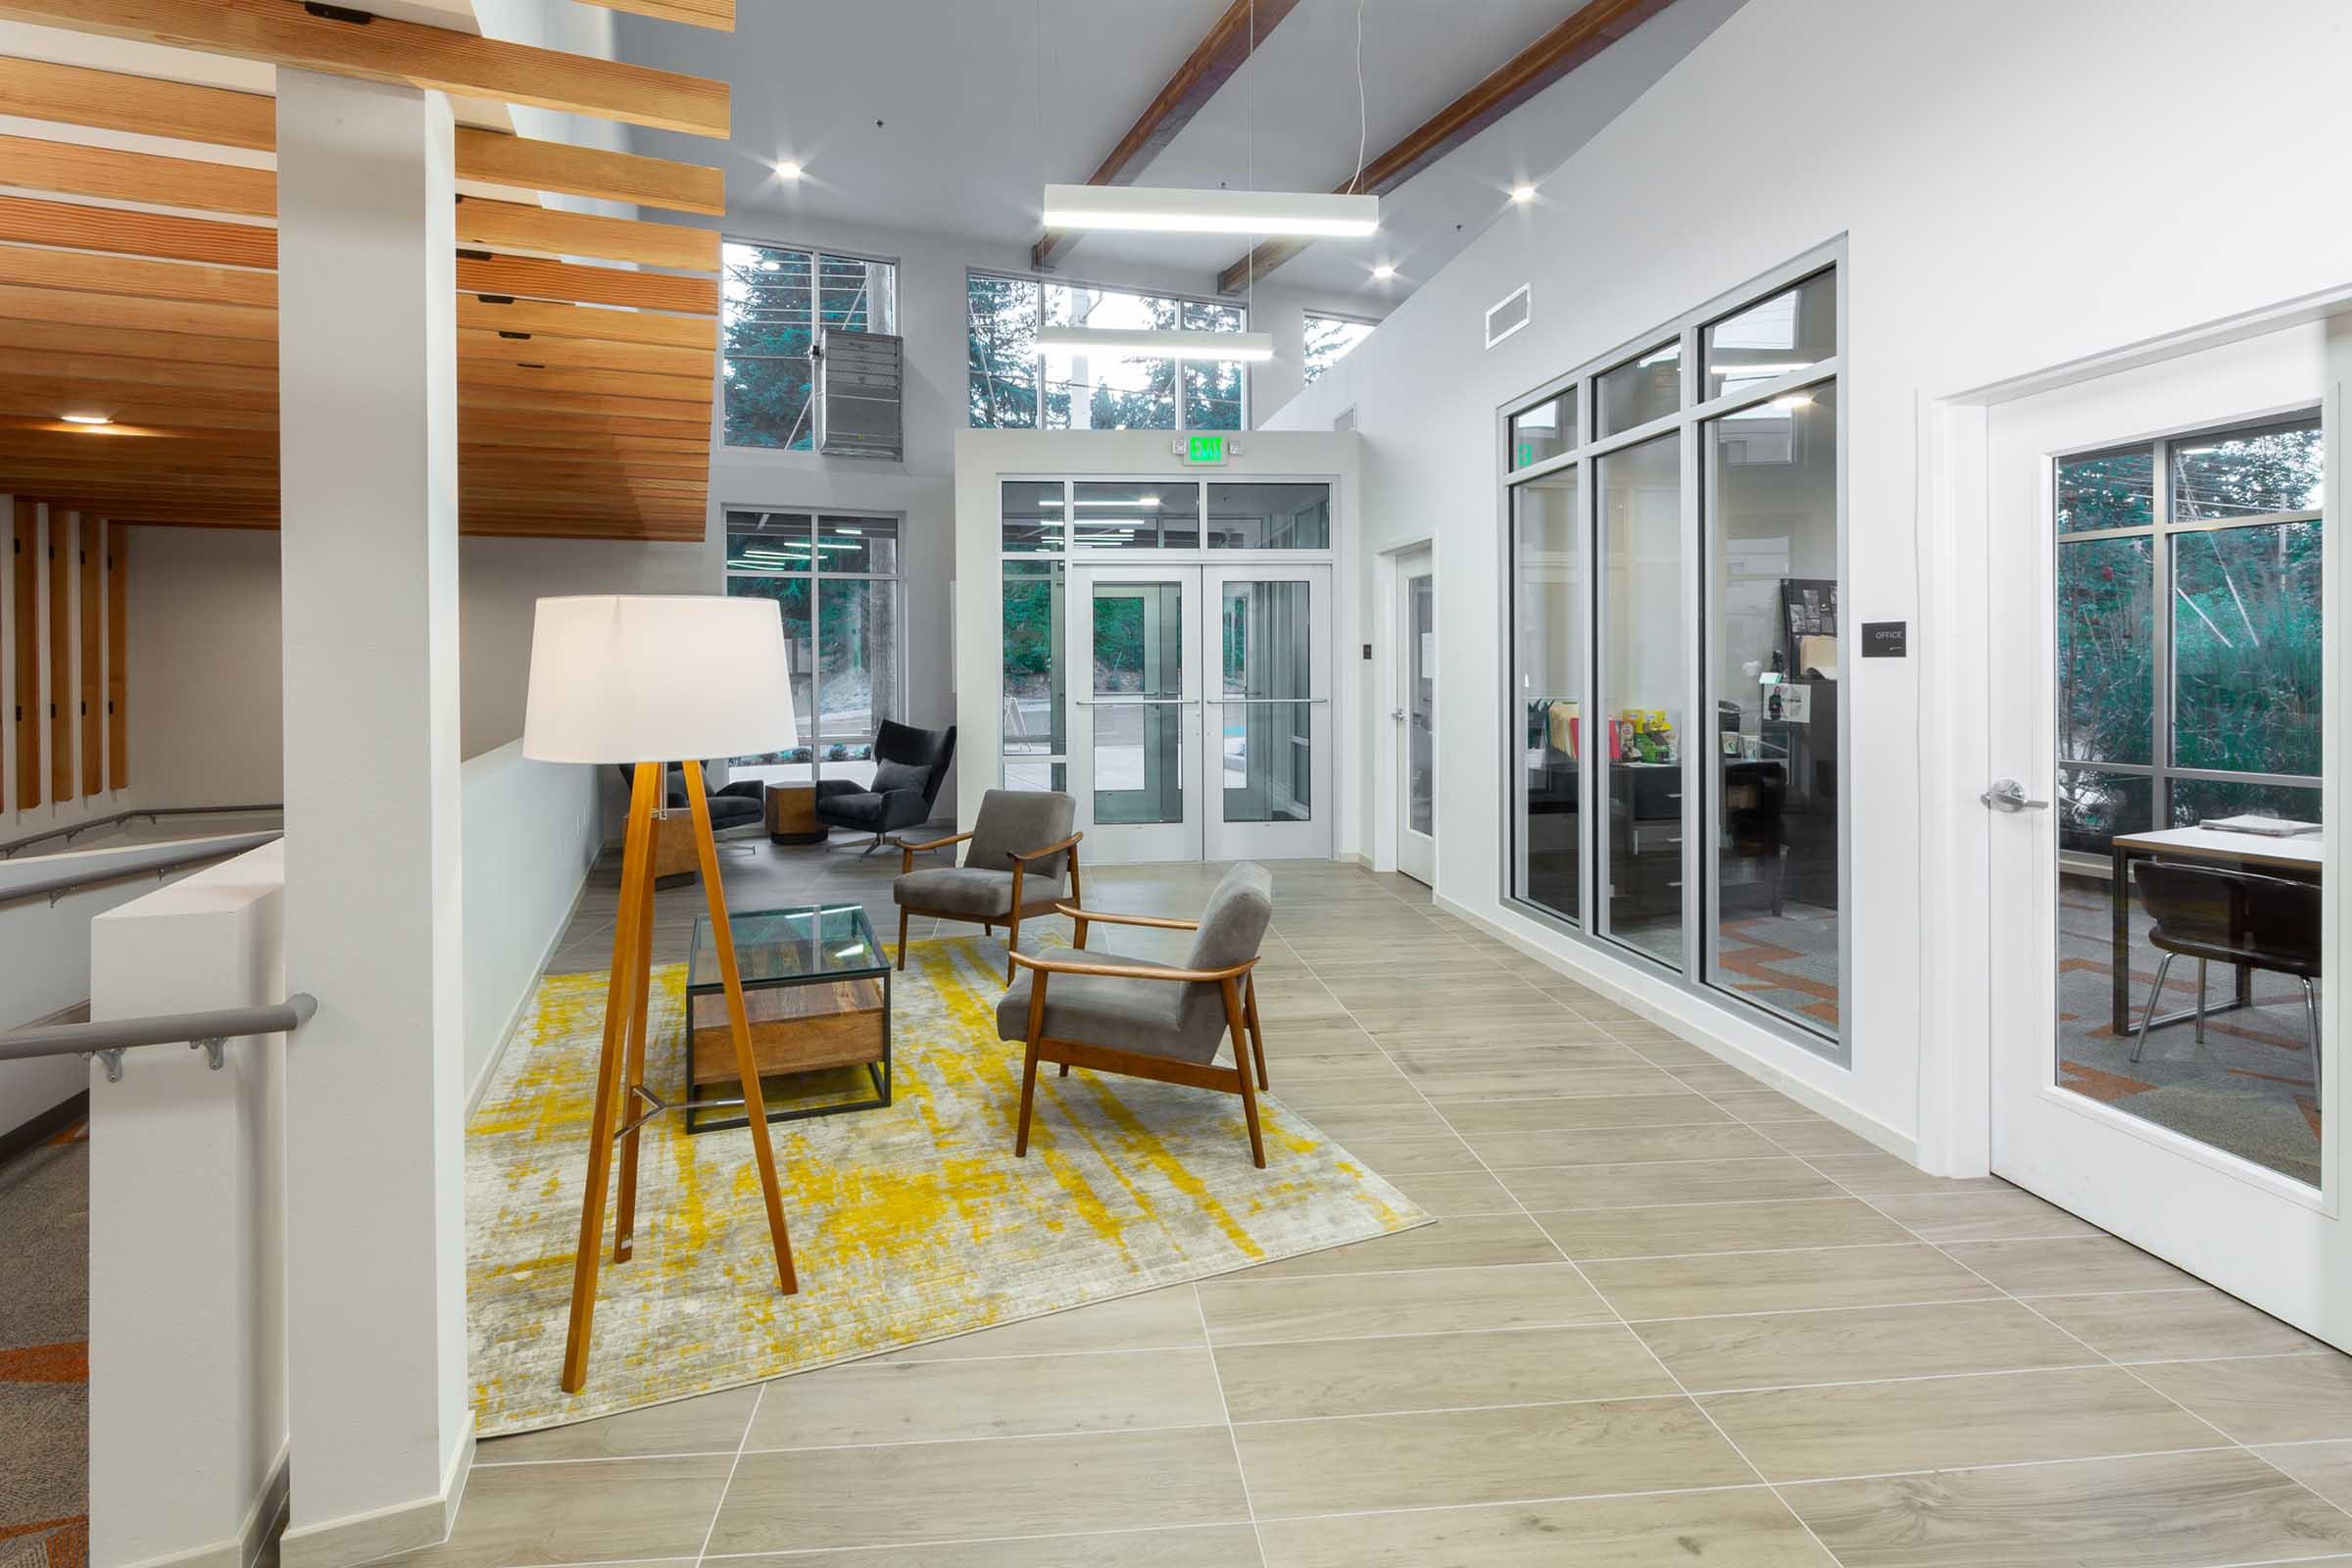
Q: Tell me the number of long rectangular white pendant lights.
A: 2